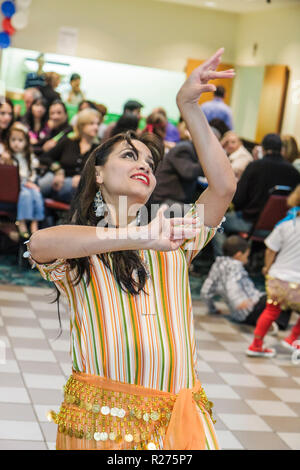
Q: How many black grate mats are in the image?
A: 0